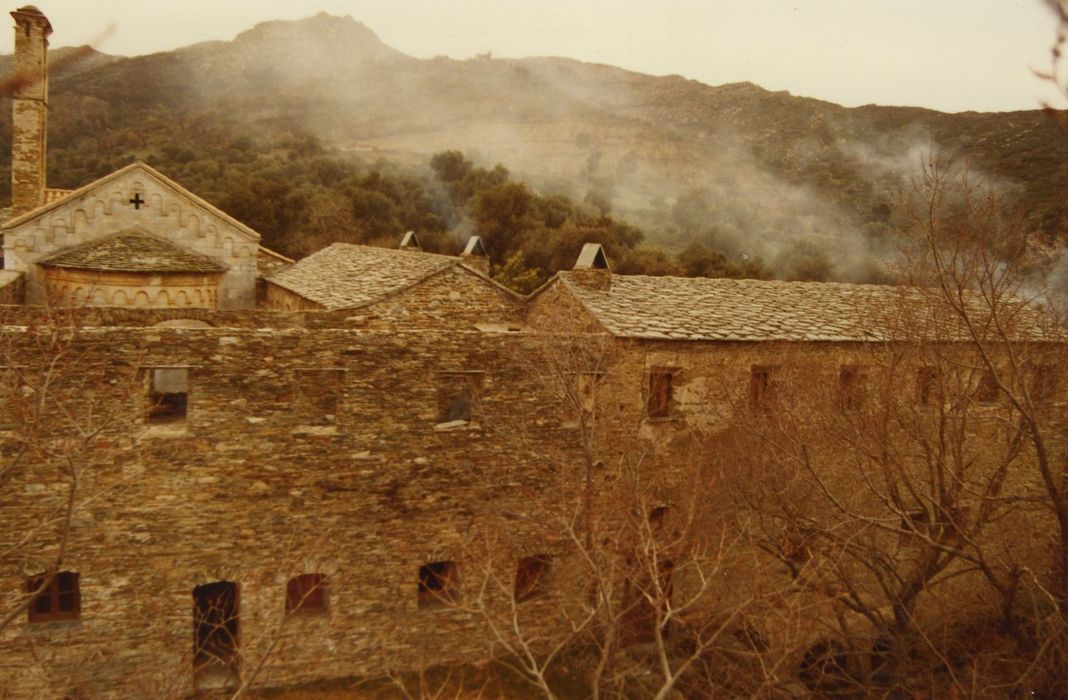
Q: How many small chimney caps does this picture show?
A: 3